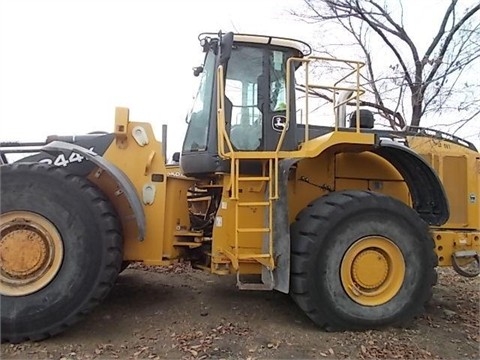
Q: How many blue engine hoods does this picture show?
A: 0